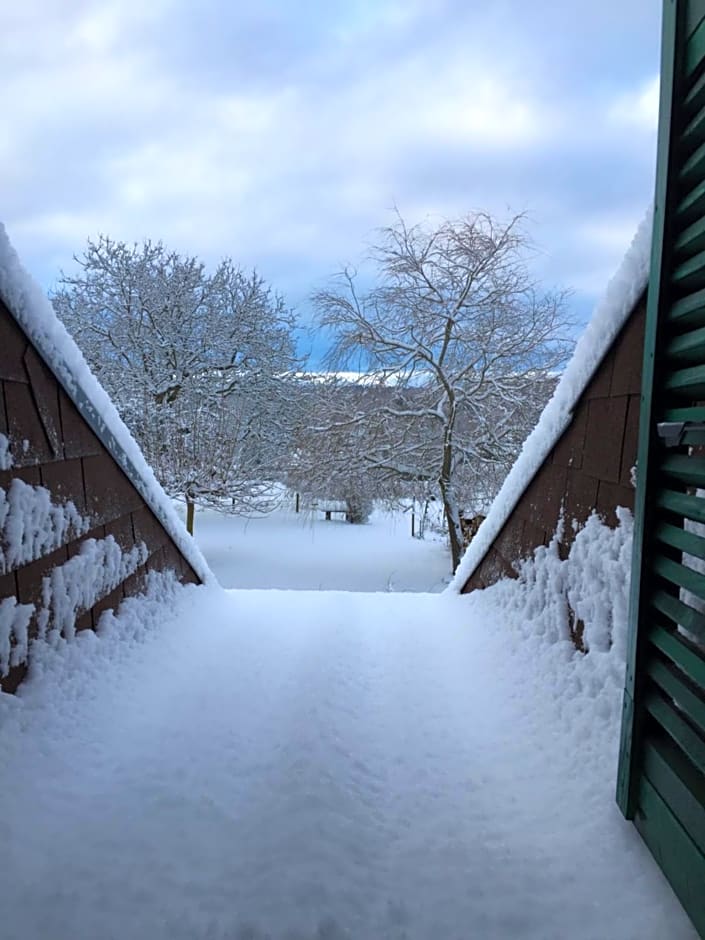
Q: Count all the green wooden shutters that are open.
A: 1